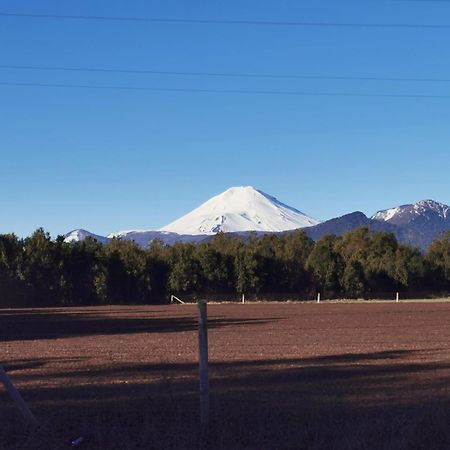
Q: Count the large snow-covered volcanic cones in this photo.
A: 1